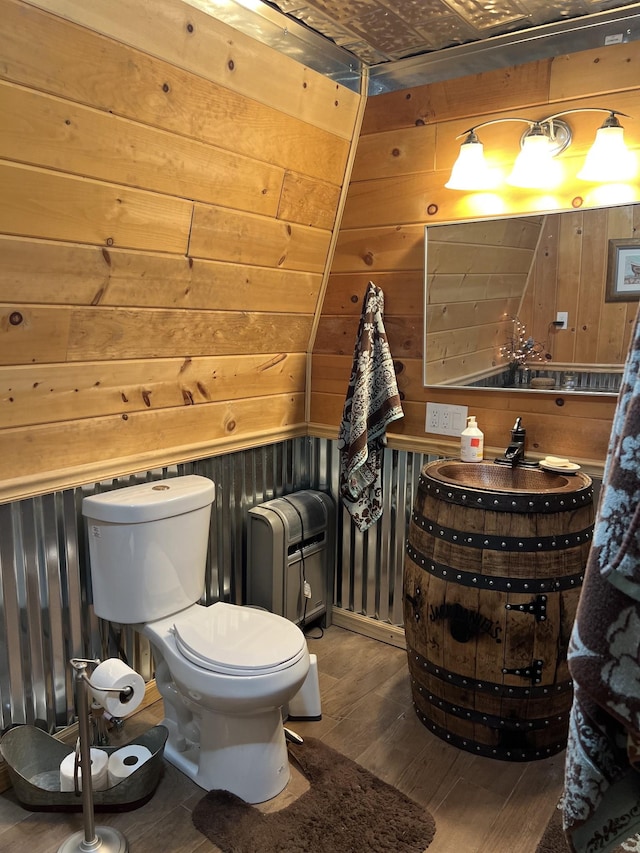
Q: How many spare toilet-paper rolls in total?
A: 2